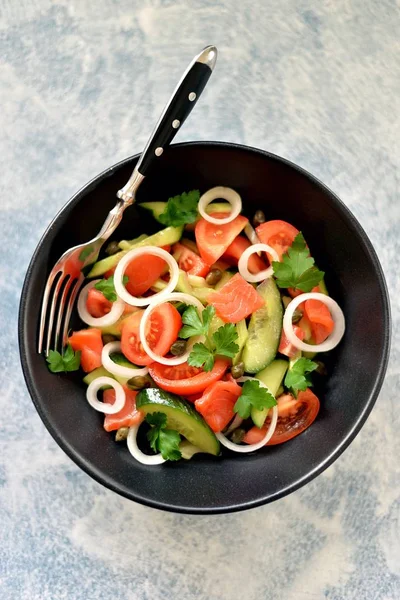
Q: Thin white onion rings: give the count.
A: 10